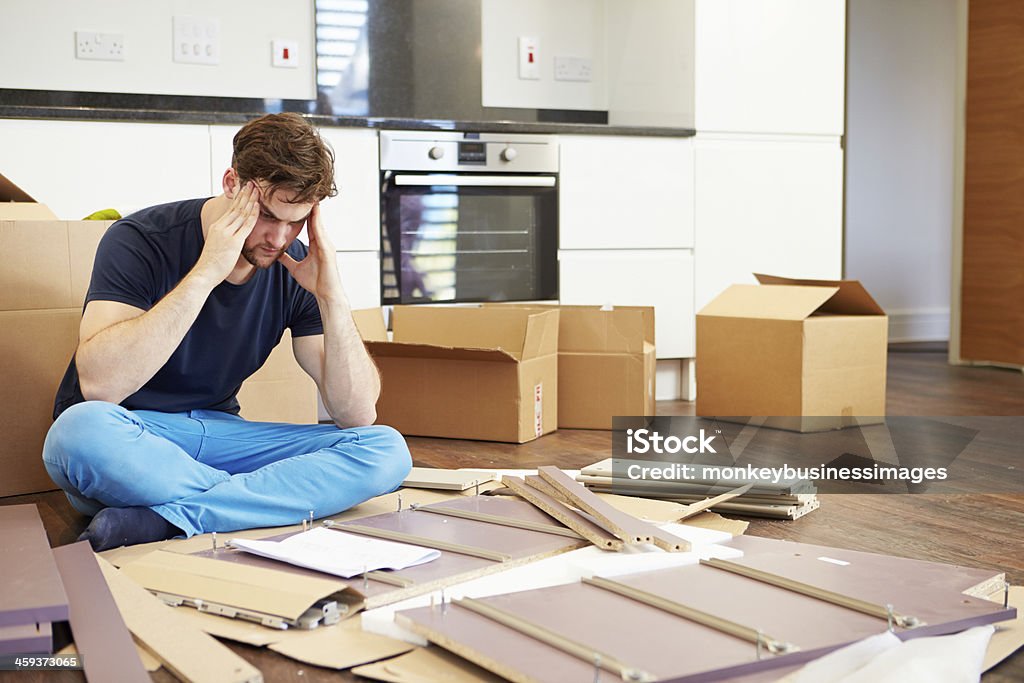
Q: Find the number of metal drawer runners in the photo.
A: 6